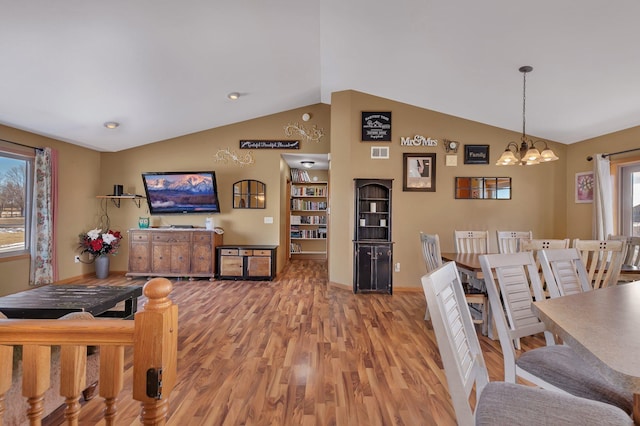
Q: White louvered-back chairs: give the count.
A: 3